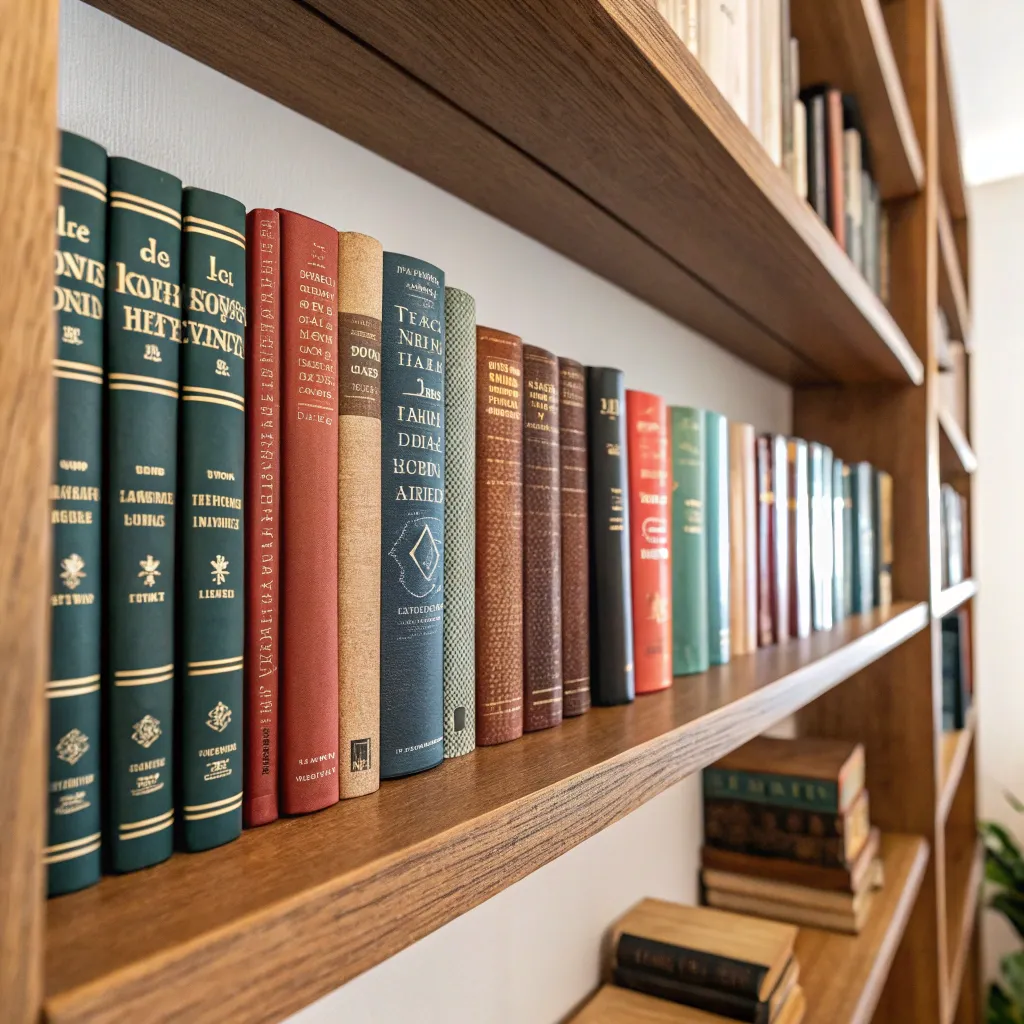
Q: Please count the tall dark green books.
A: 3